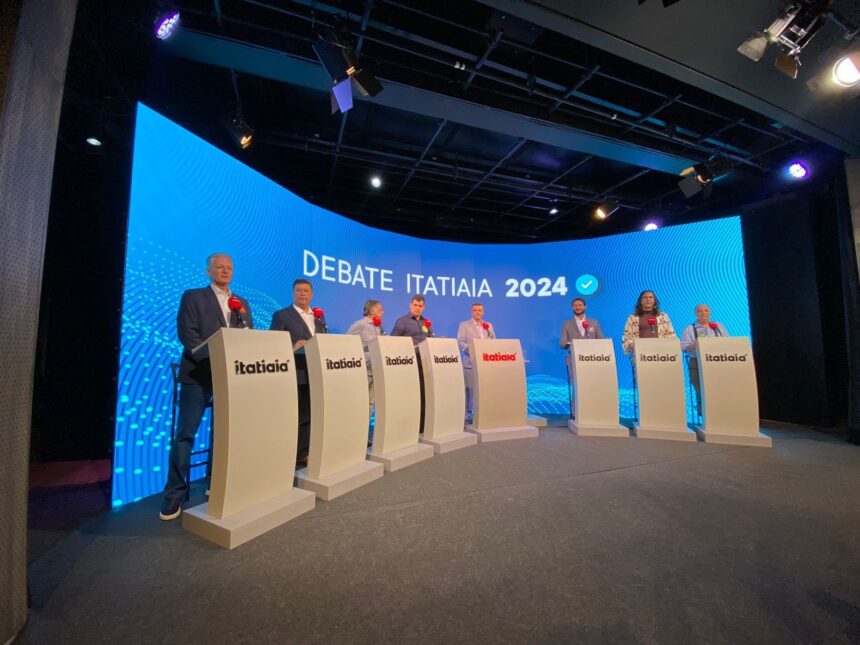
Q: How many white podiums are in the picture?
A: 8